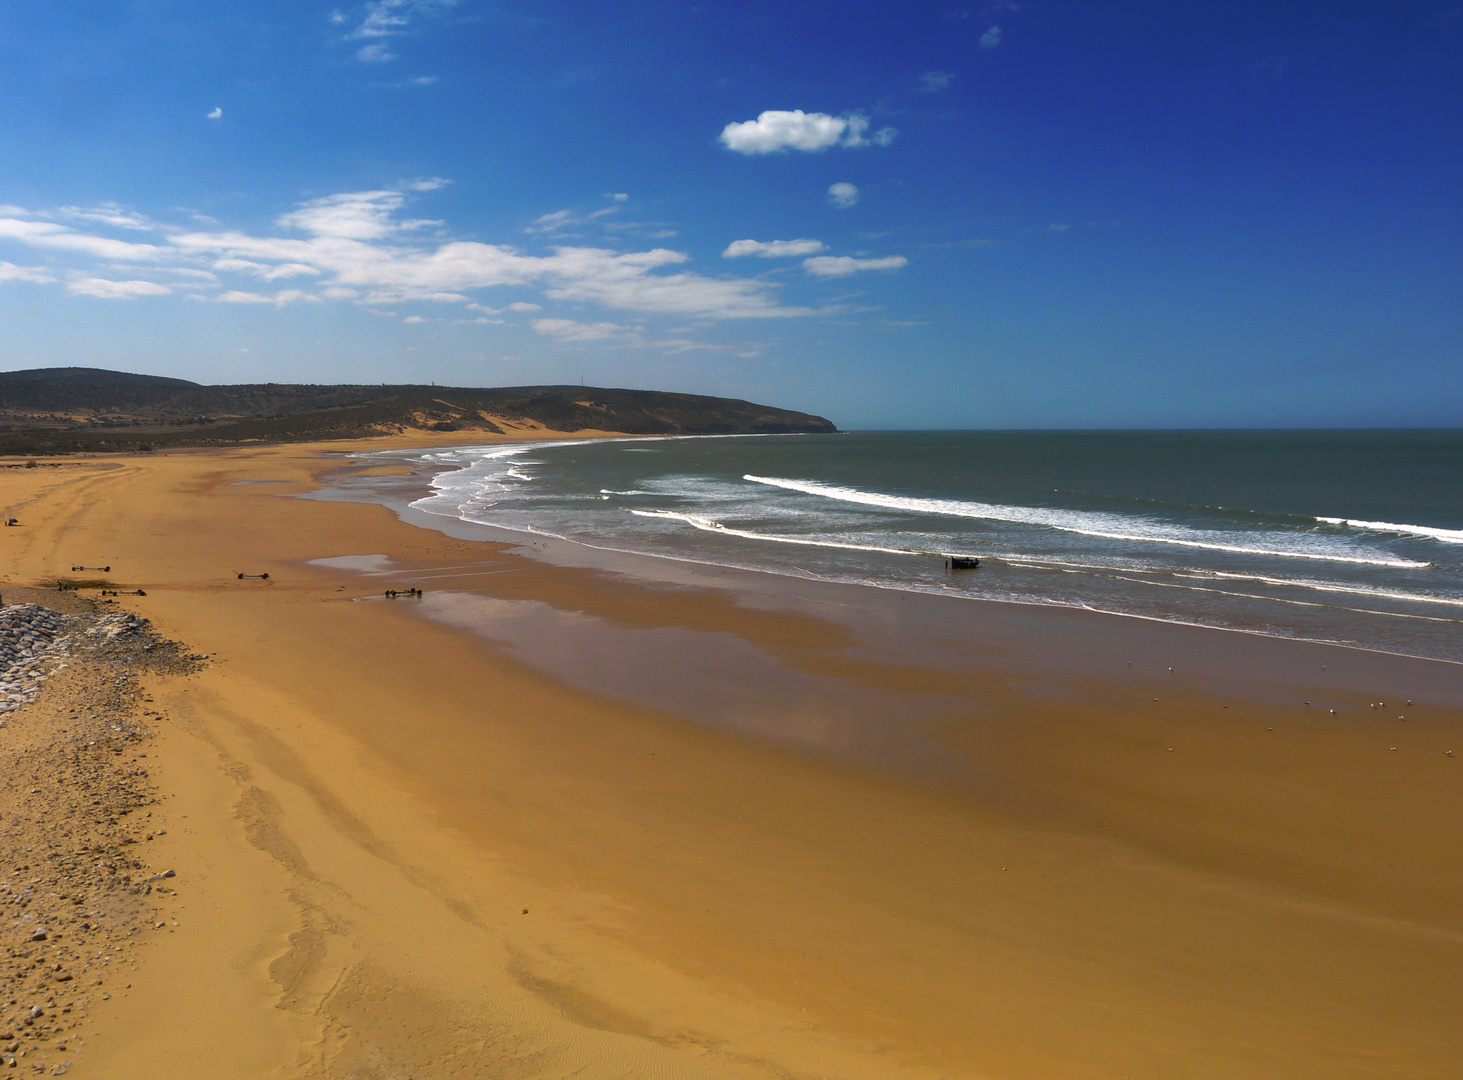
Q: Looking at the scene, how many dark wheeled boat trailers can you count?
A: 4